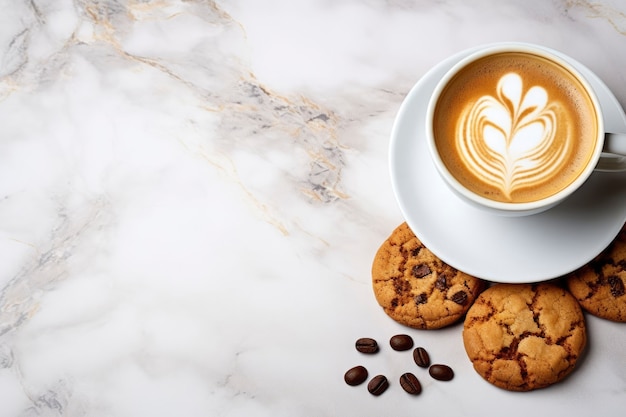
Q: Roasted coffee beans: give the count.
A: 7